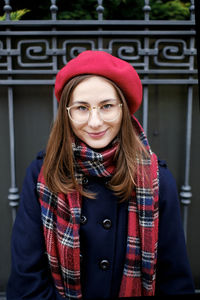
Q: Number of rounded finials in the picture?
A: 5